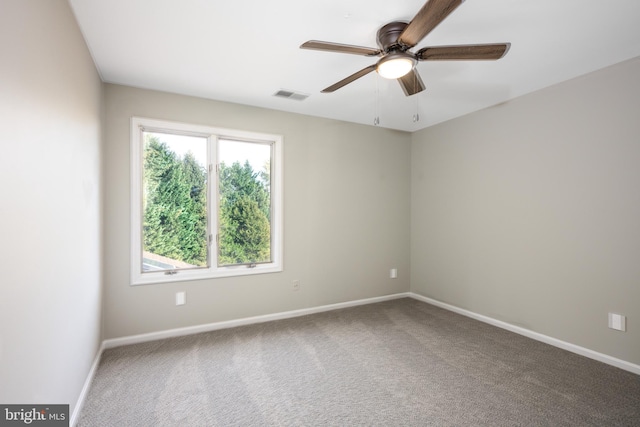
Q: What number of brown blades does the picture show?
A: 5